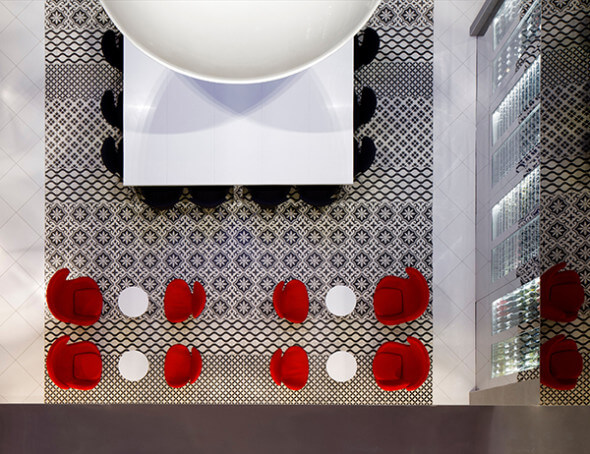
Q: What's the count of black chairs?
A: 10